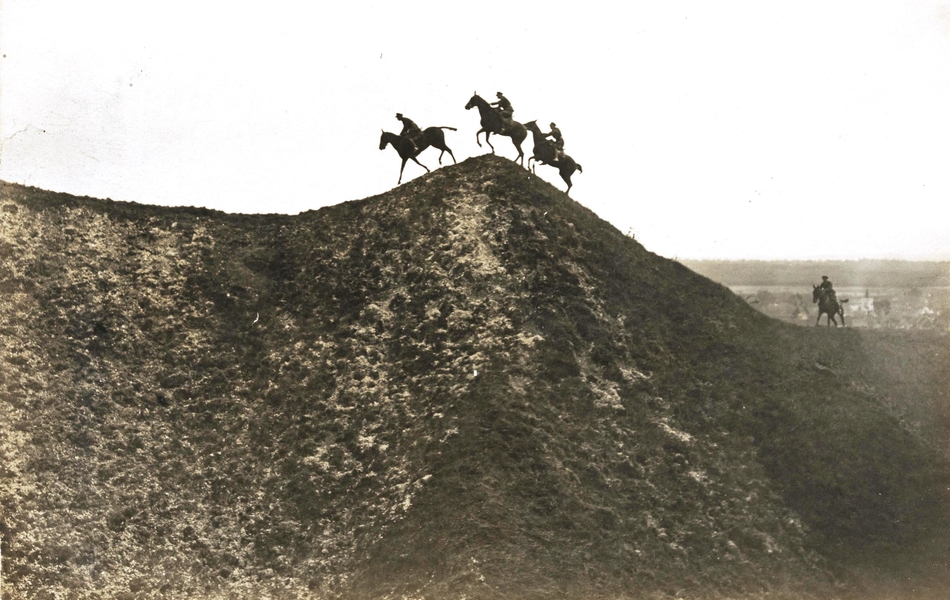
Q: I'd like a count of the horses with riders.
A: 4